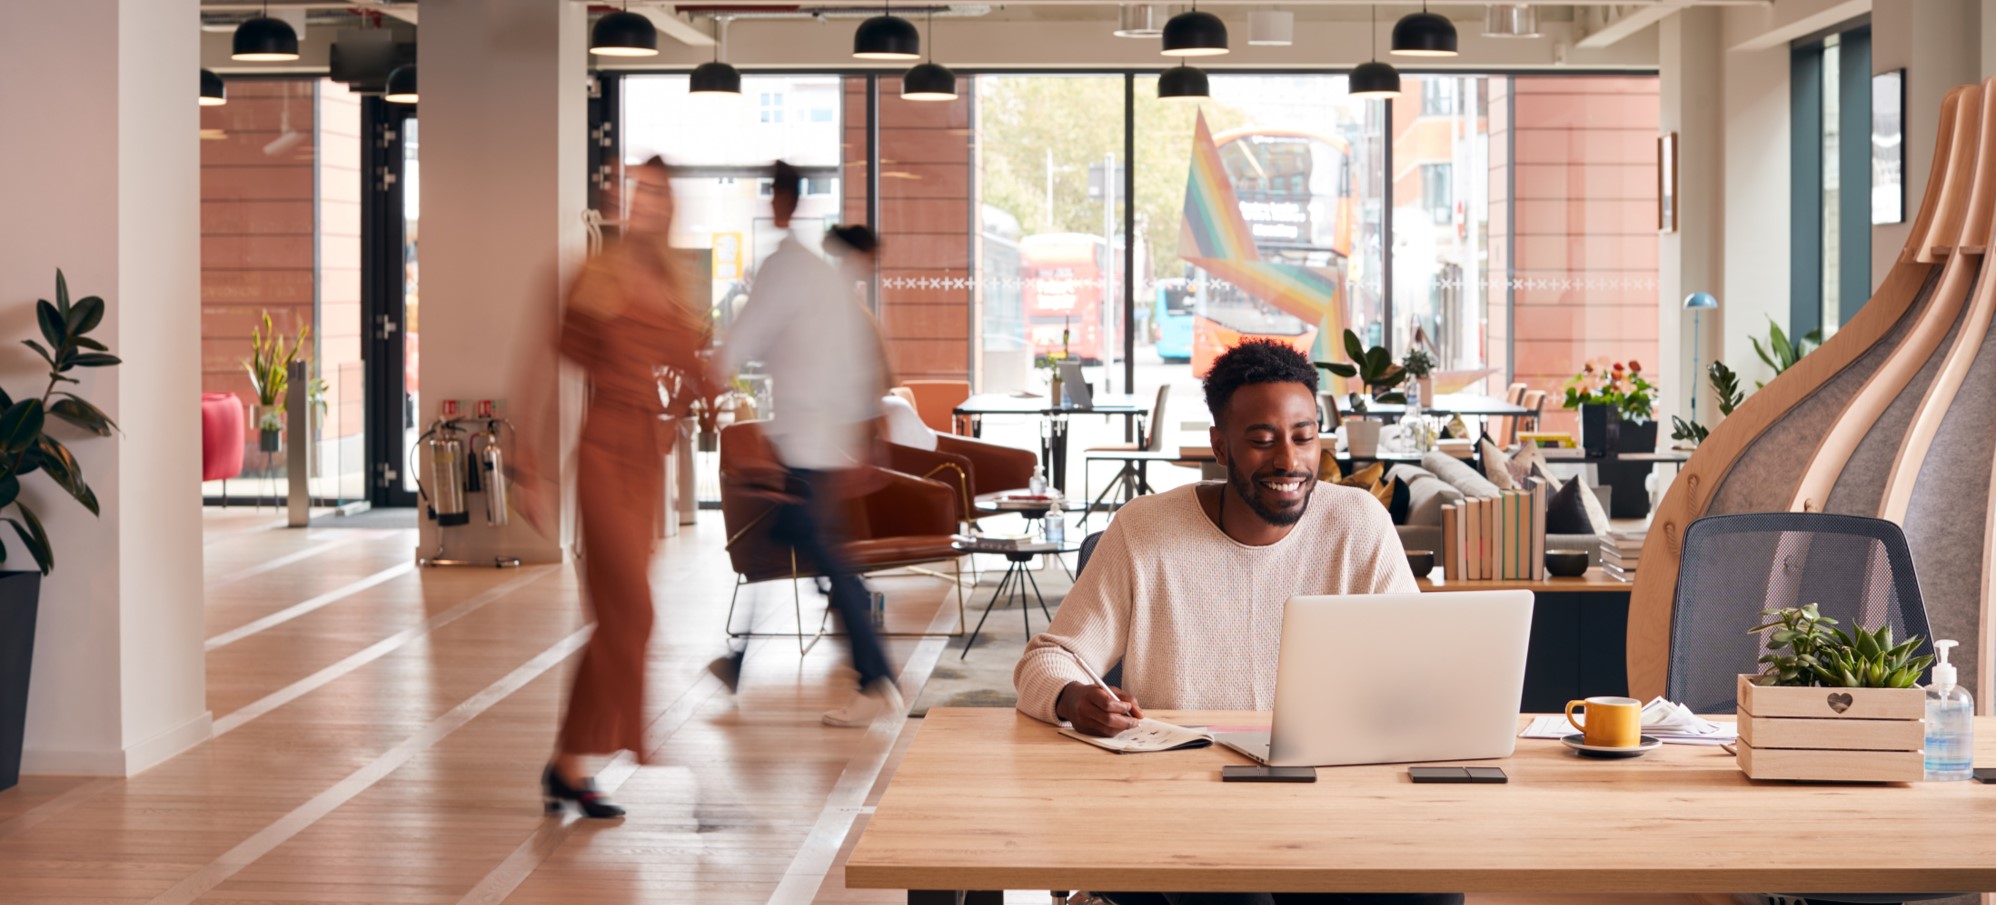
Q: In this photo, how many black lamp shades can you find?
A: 11